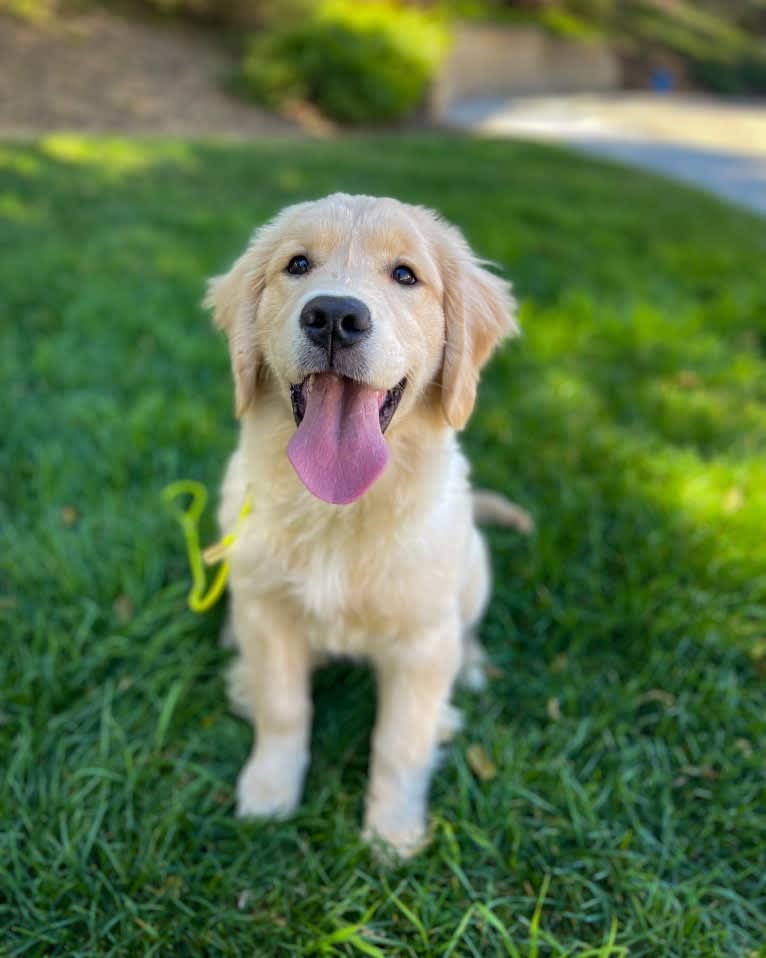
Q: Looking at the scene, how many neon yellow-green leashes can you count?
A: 1